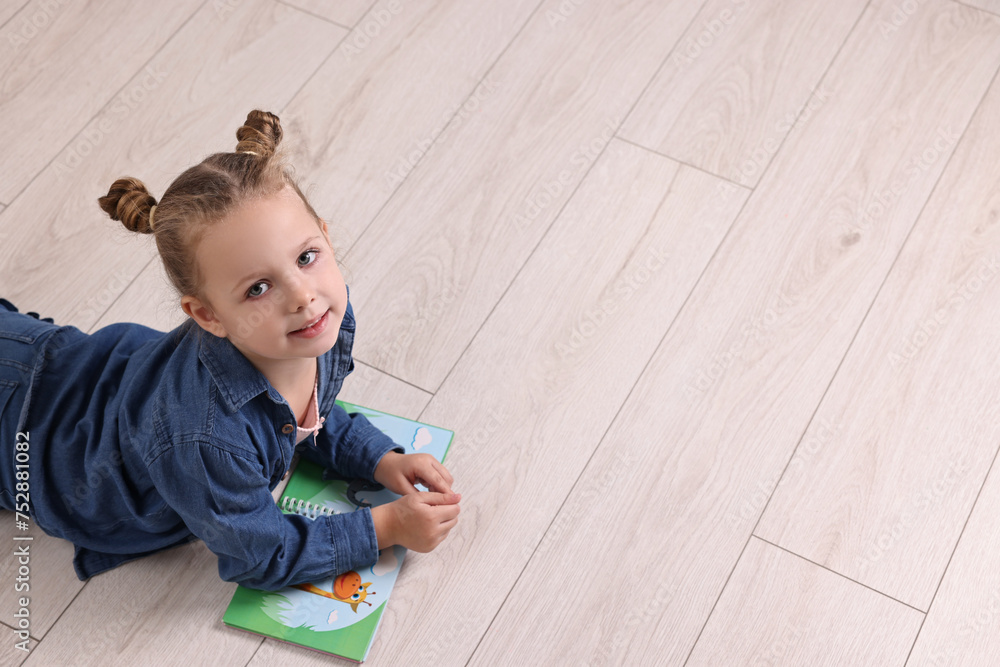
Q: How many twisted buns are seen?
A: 2